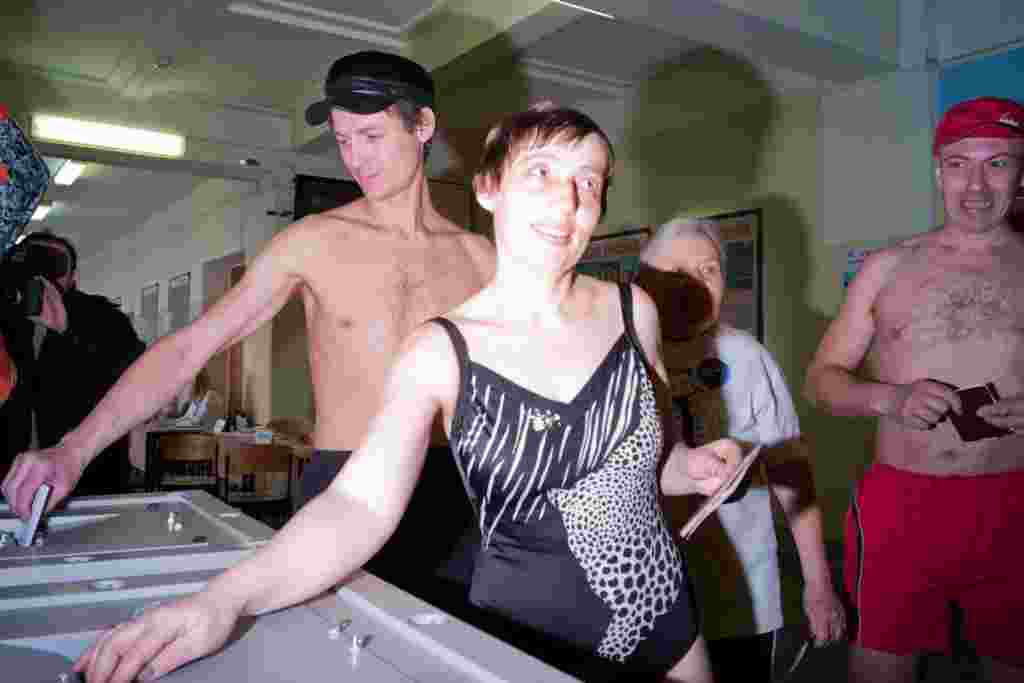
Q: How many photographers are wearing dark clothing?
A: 1